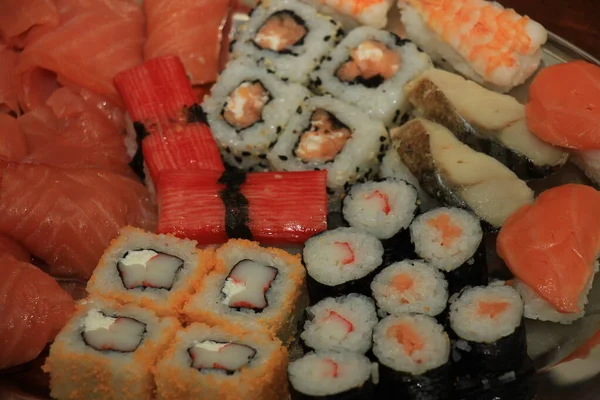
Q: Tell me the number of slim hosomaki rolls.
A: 8